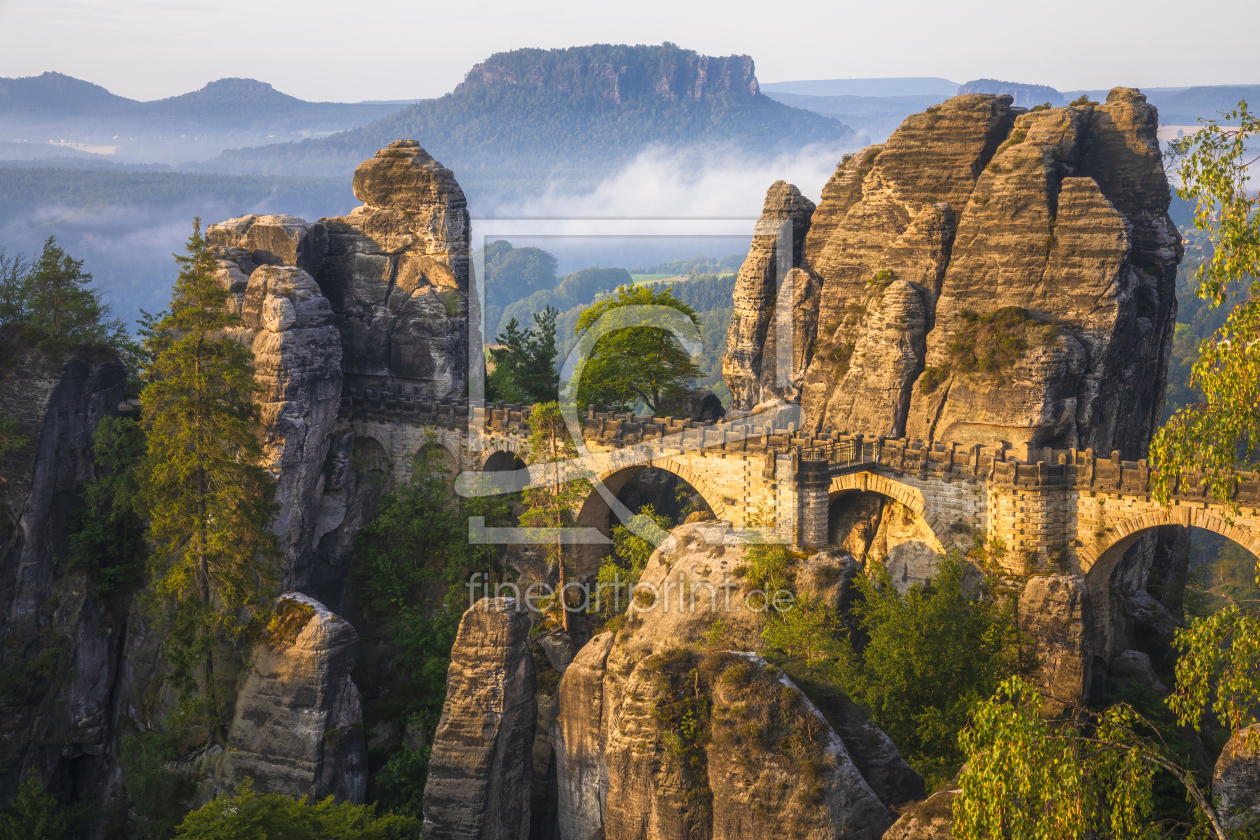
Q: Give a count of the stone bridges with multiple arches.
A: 1